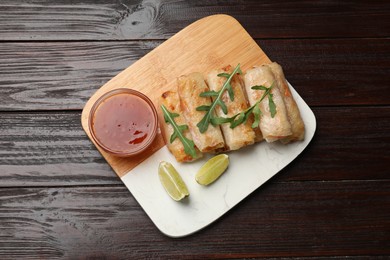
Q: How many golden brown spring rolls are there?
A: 5